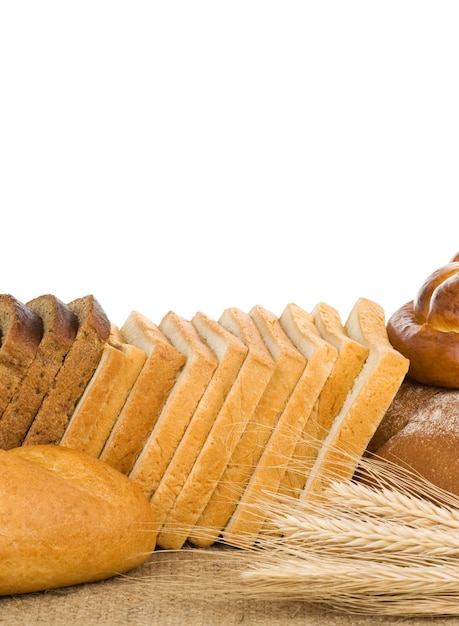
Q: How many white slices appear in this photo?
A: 9